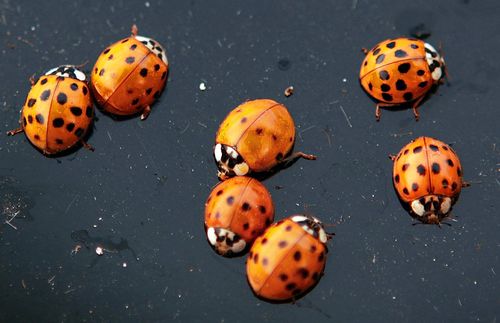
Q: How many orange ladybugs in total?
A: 7